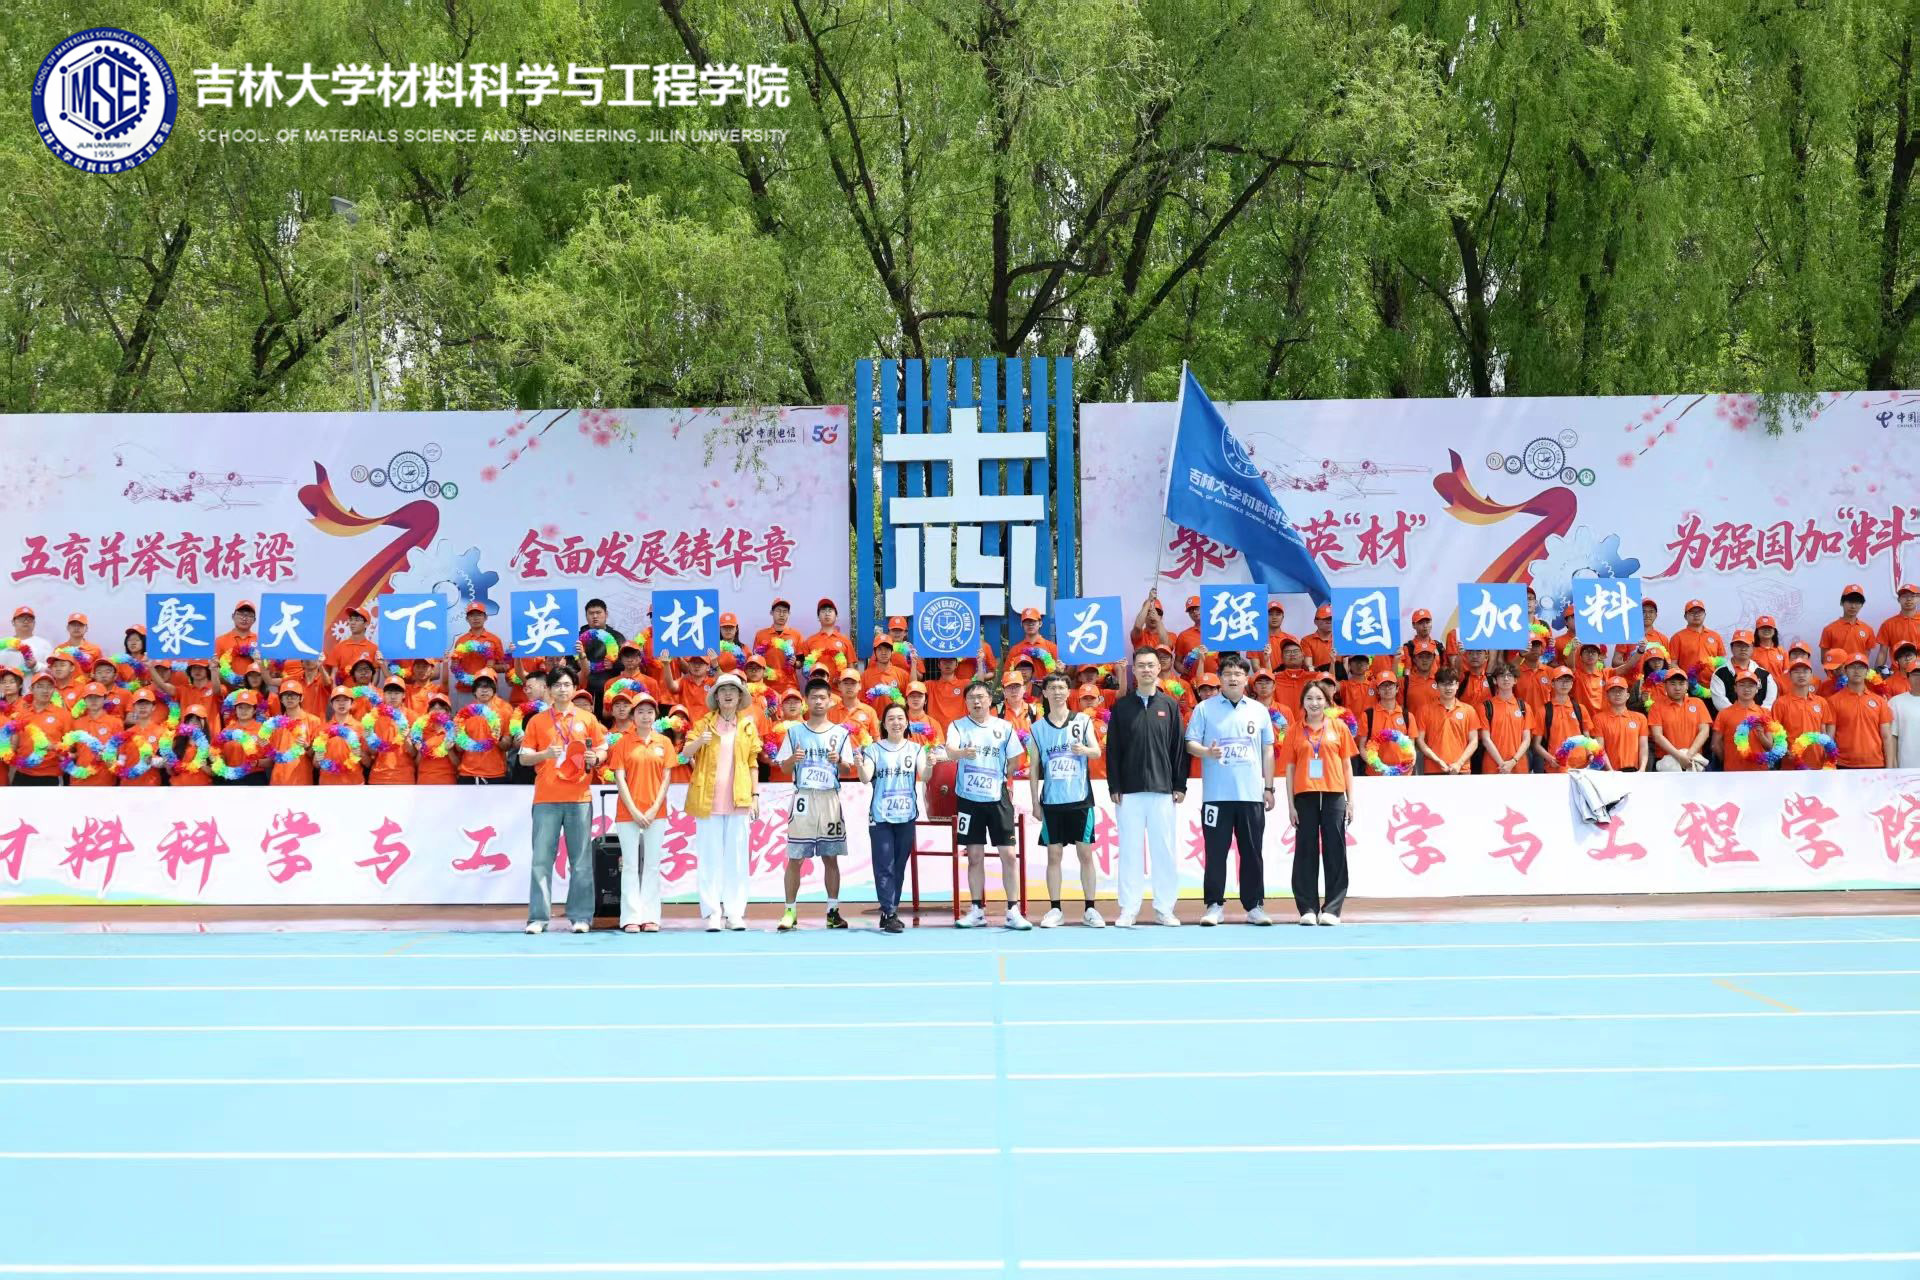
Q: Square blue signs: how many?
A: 11